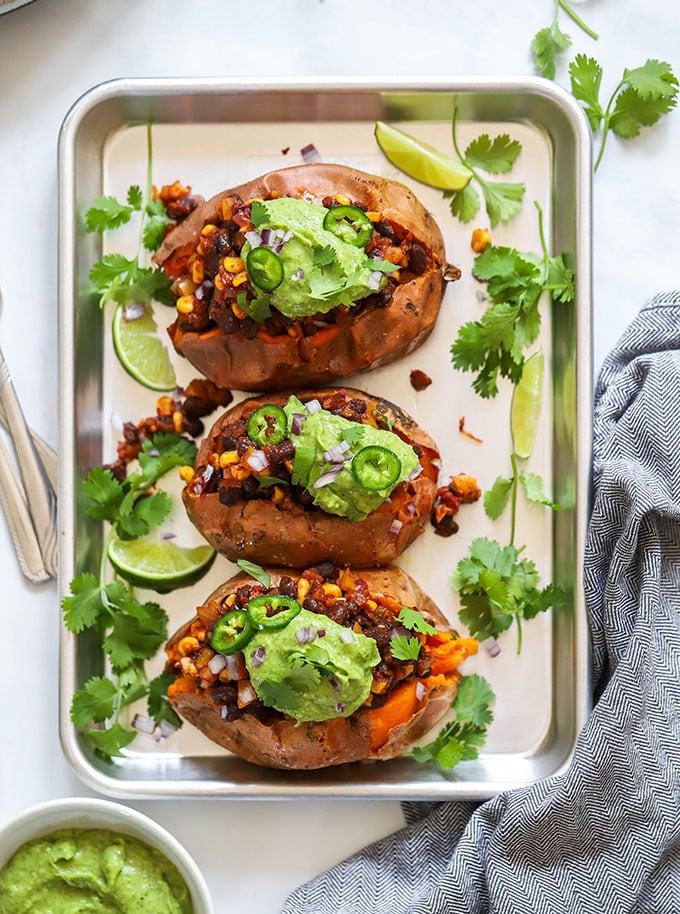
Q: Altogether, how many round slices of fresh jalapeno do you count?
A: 6